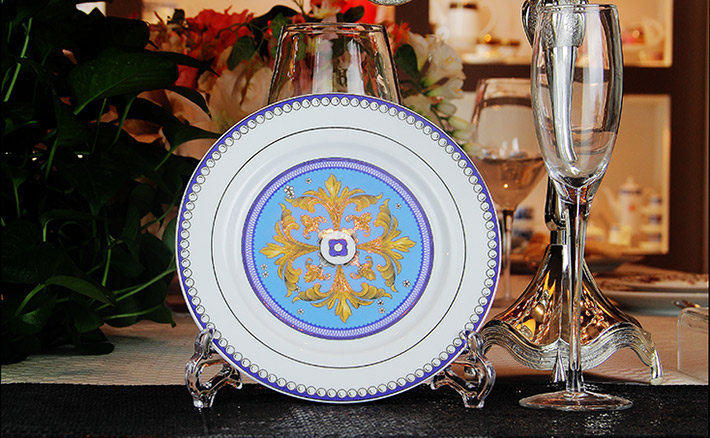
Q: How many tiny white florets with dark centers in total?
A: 11